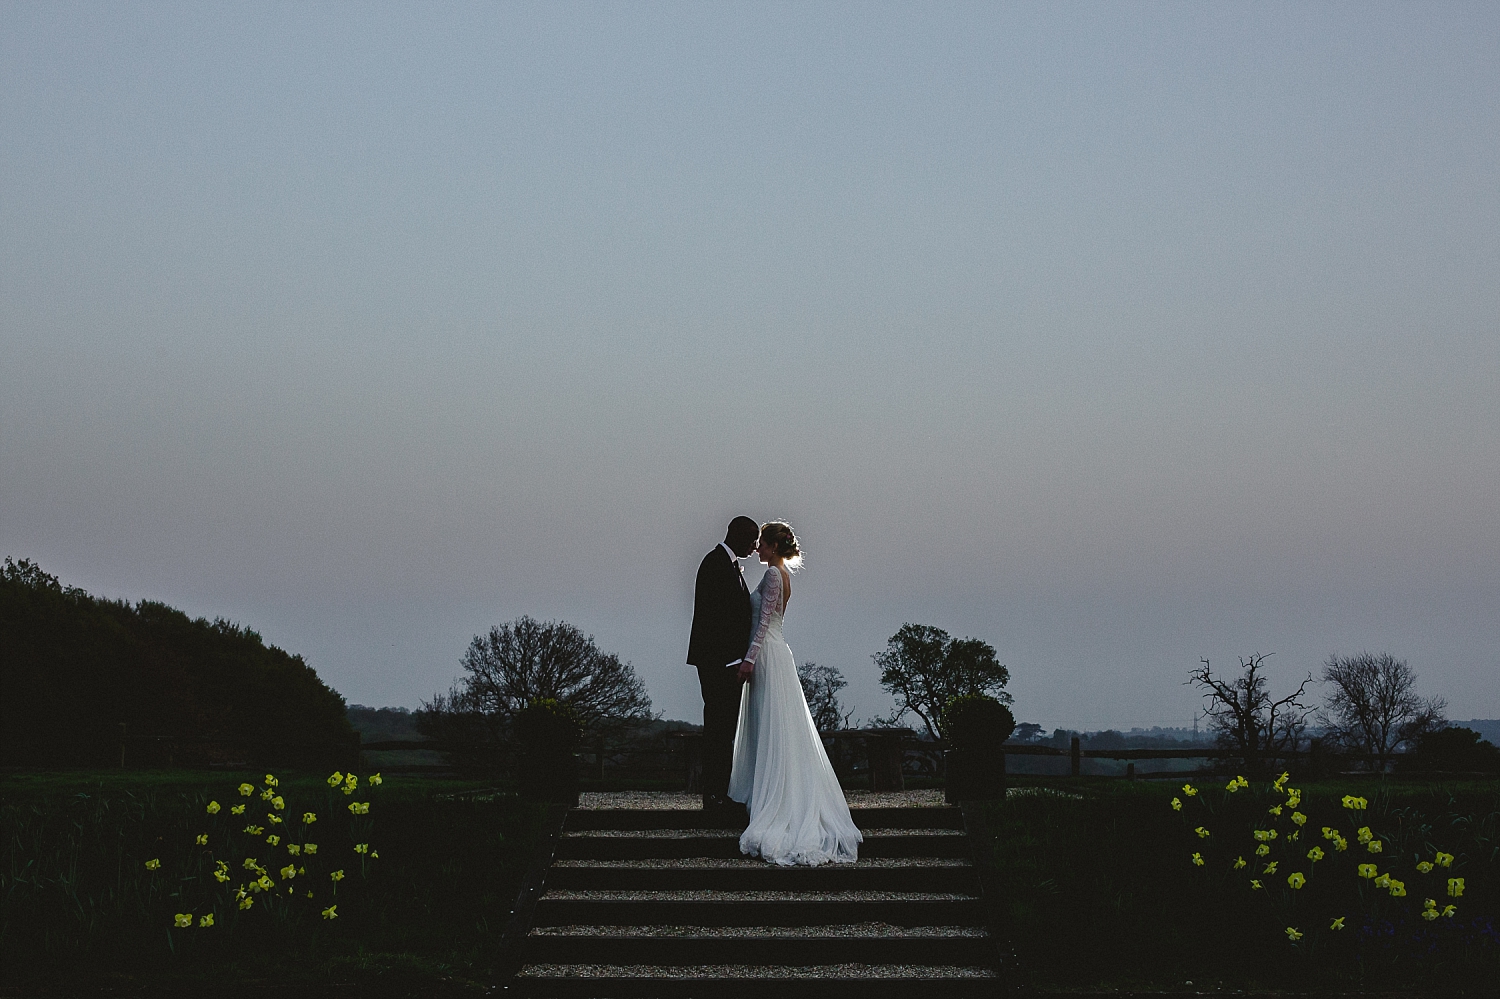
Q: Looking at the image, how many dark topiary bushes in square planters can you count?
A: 2